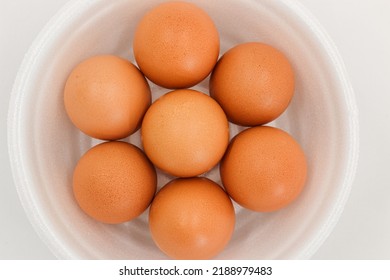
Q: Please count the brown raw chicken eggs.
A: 7